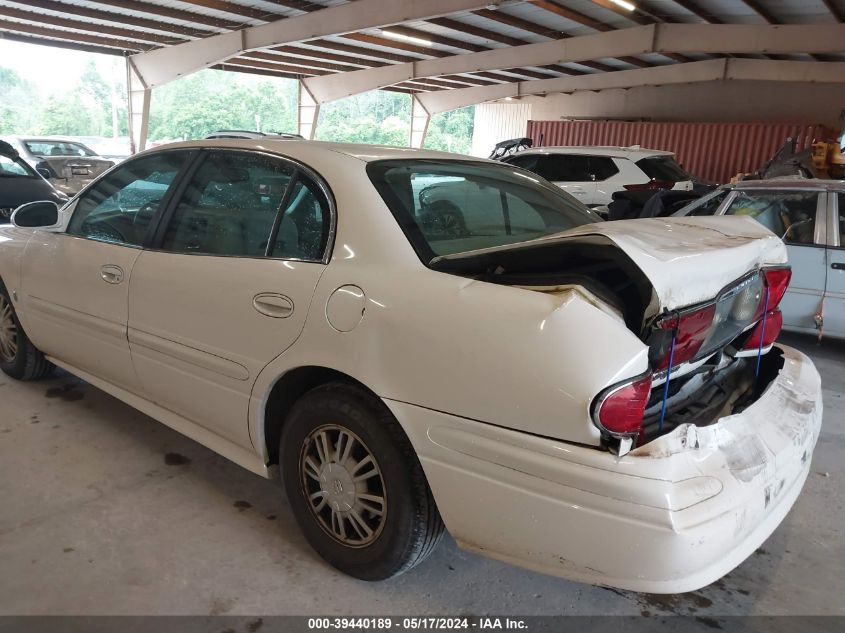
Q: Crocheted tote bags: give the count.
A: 0